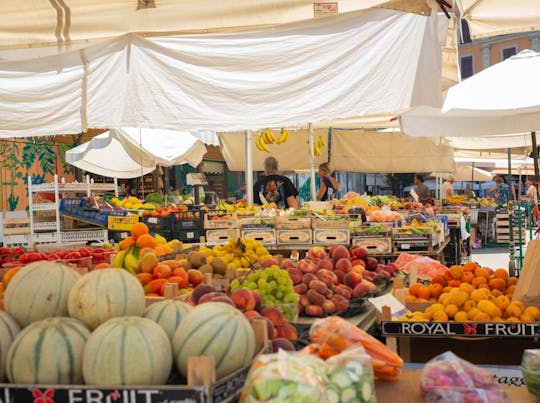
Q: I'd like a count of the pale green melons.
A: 7